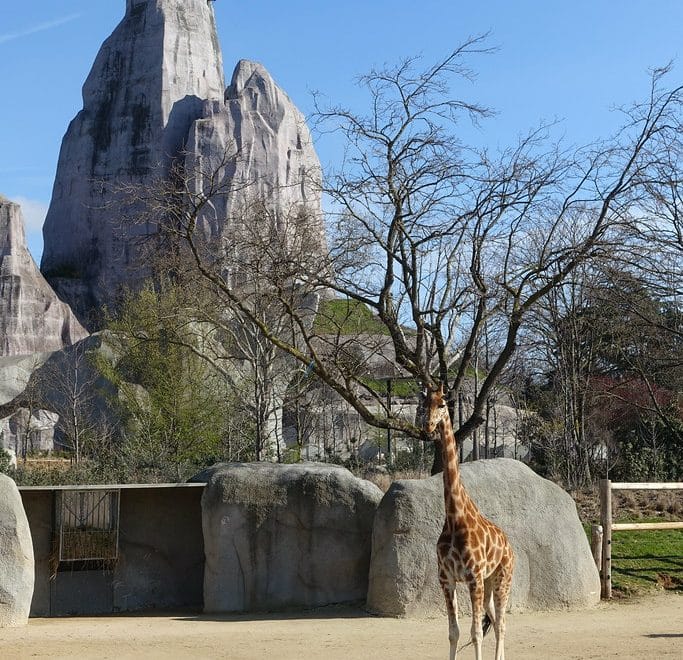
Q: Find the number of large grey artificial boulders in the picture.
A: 3